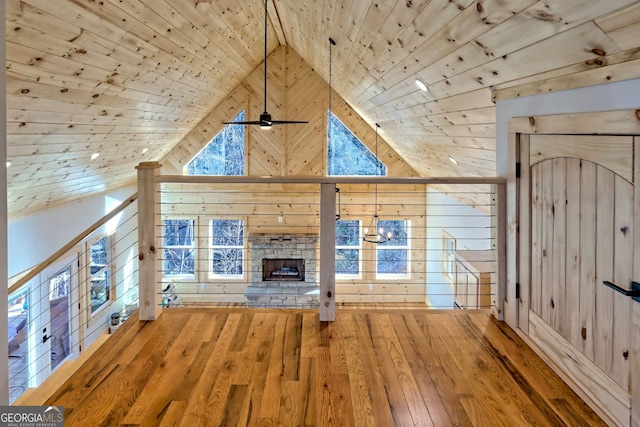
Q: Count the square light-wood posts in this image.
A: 3